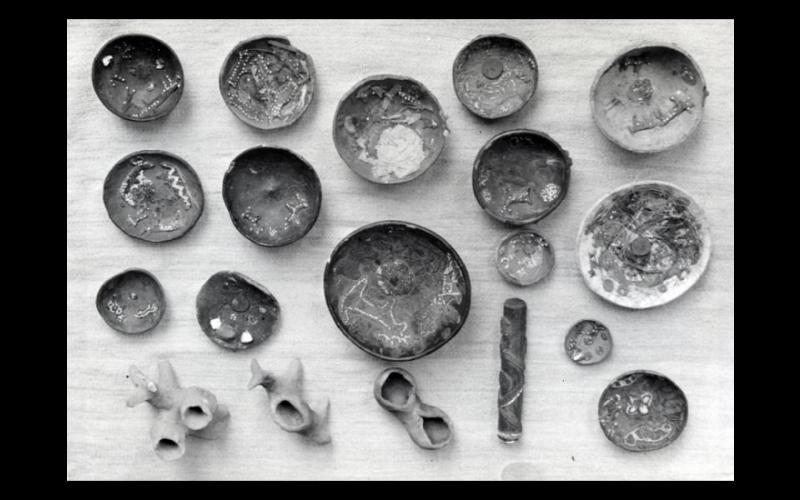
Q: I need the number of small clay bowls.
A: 15